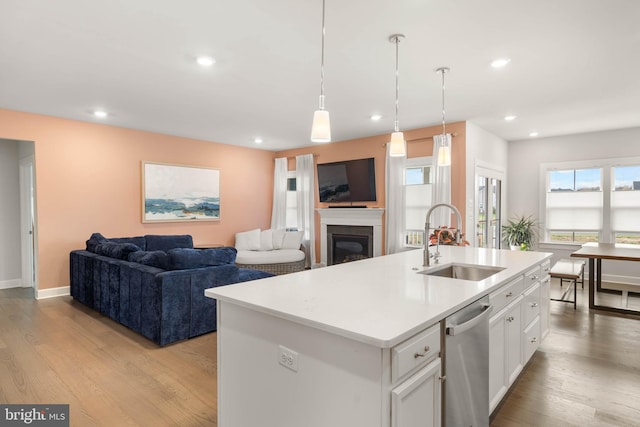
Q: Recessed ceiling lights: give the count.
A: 7